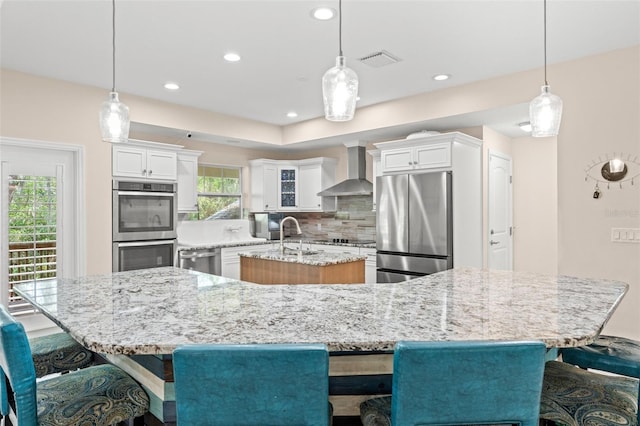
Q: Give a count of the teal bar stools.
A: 6